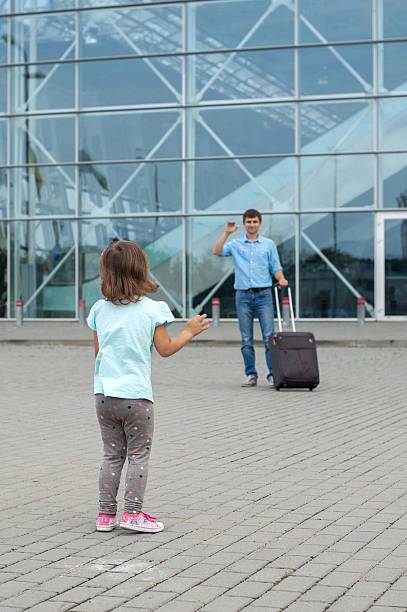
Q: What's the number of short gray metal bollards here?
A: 5